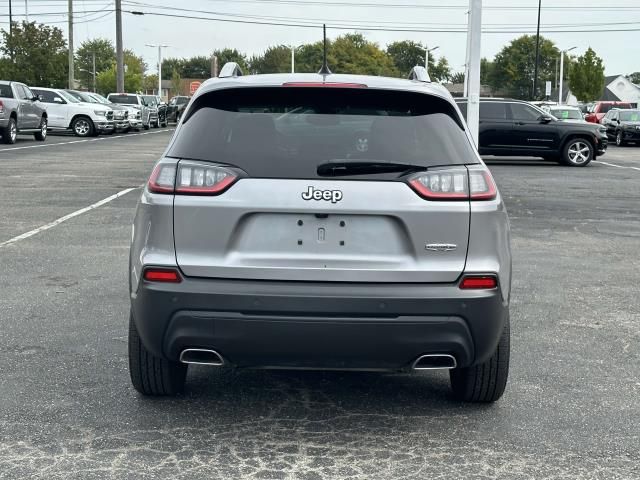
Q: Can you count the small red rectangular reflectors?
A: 2